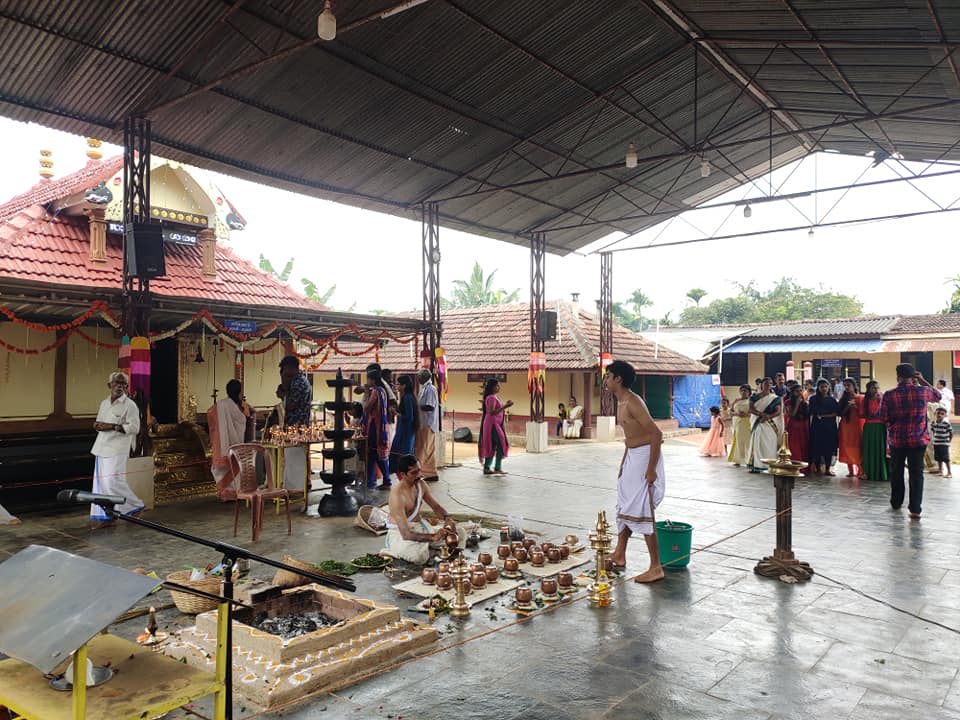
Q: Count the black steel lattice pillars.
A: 4